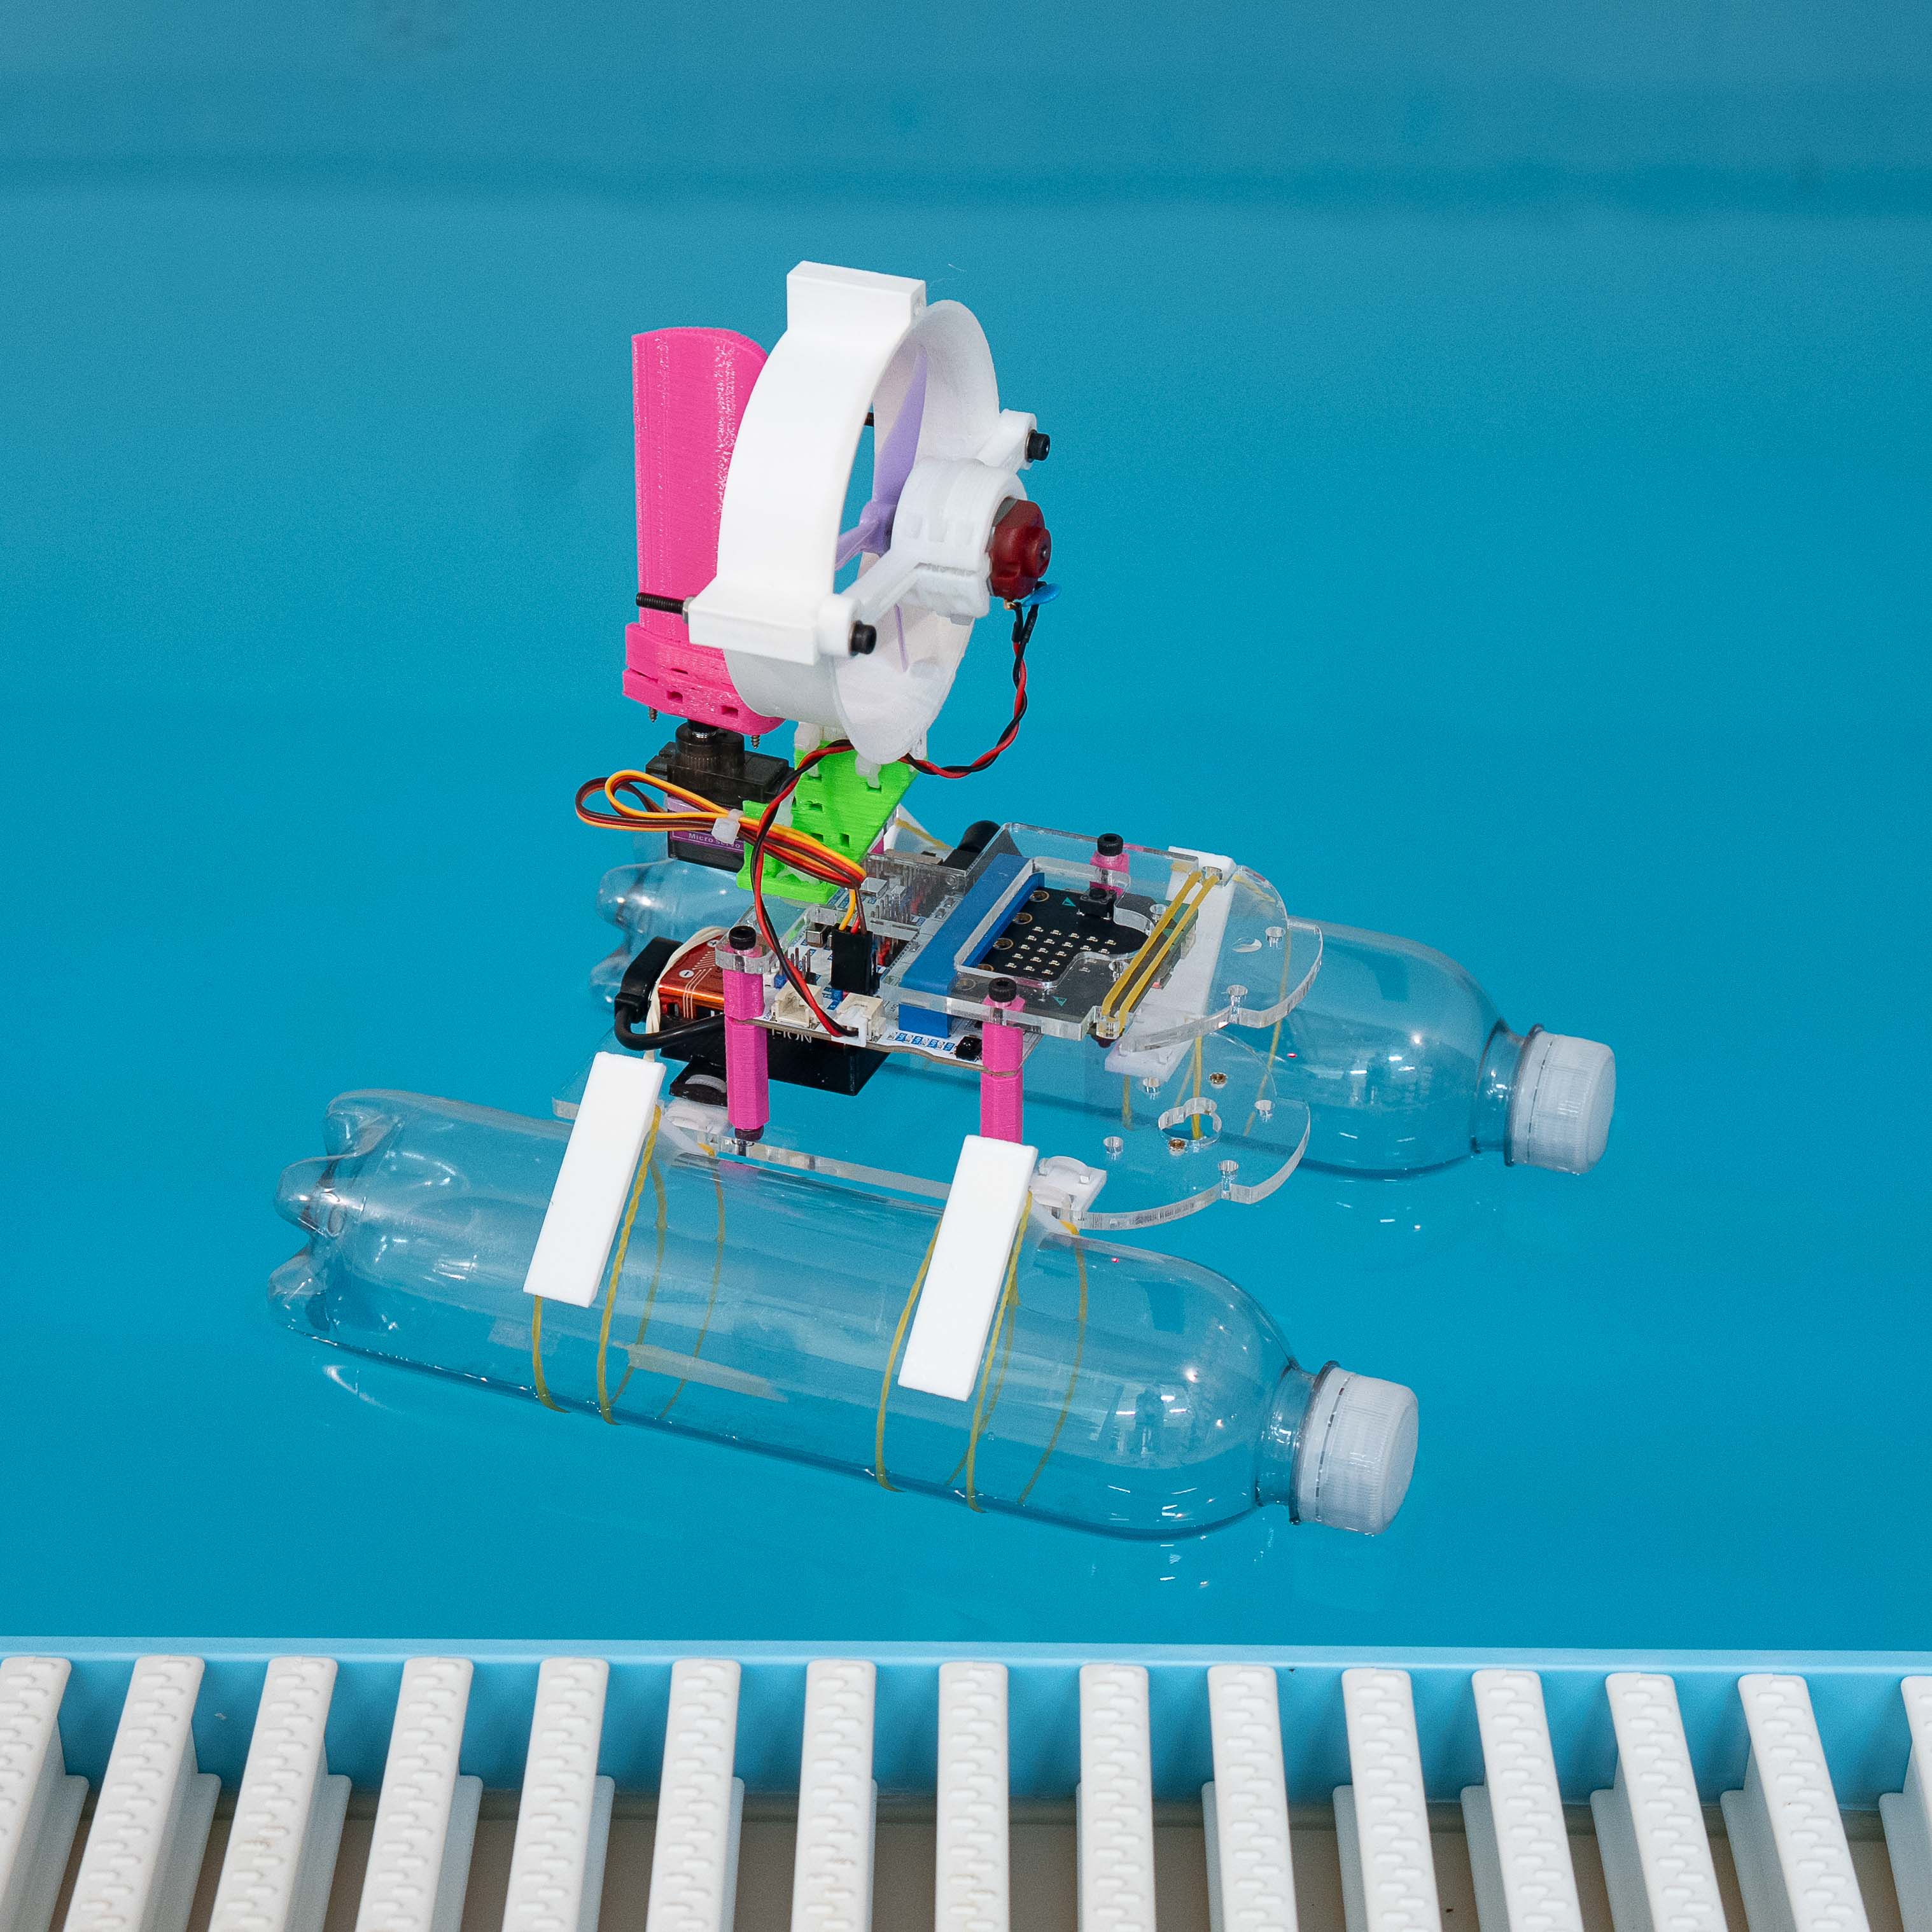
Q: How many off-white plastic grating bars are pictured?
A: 15